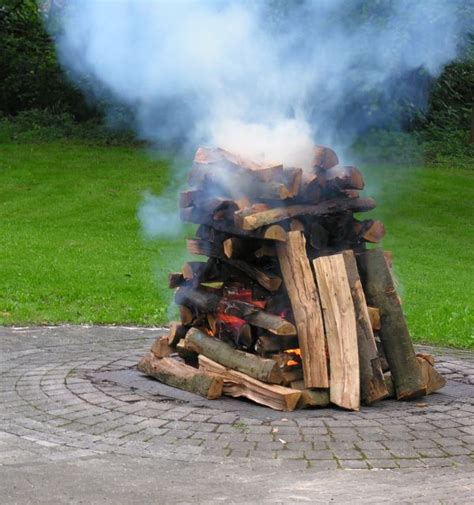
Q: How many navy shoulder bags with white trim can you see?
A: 0